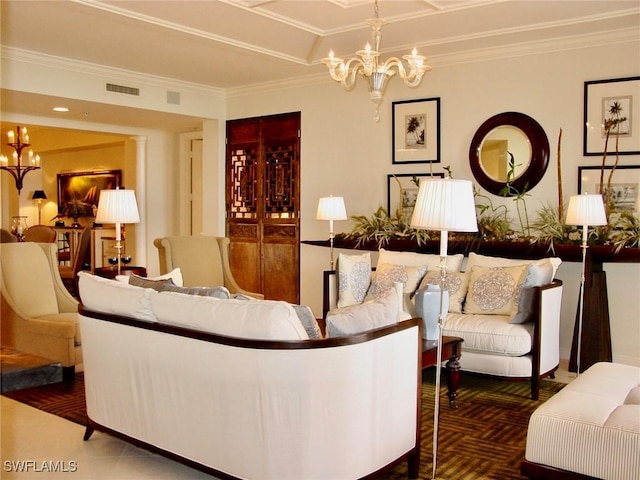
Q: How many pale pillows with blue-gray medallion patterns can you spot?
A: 4